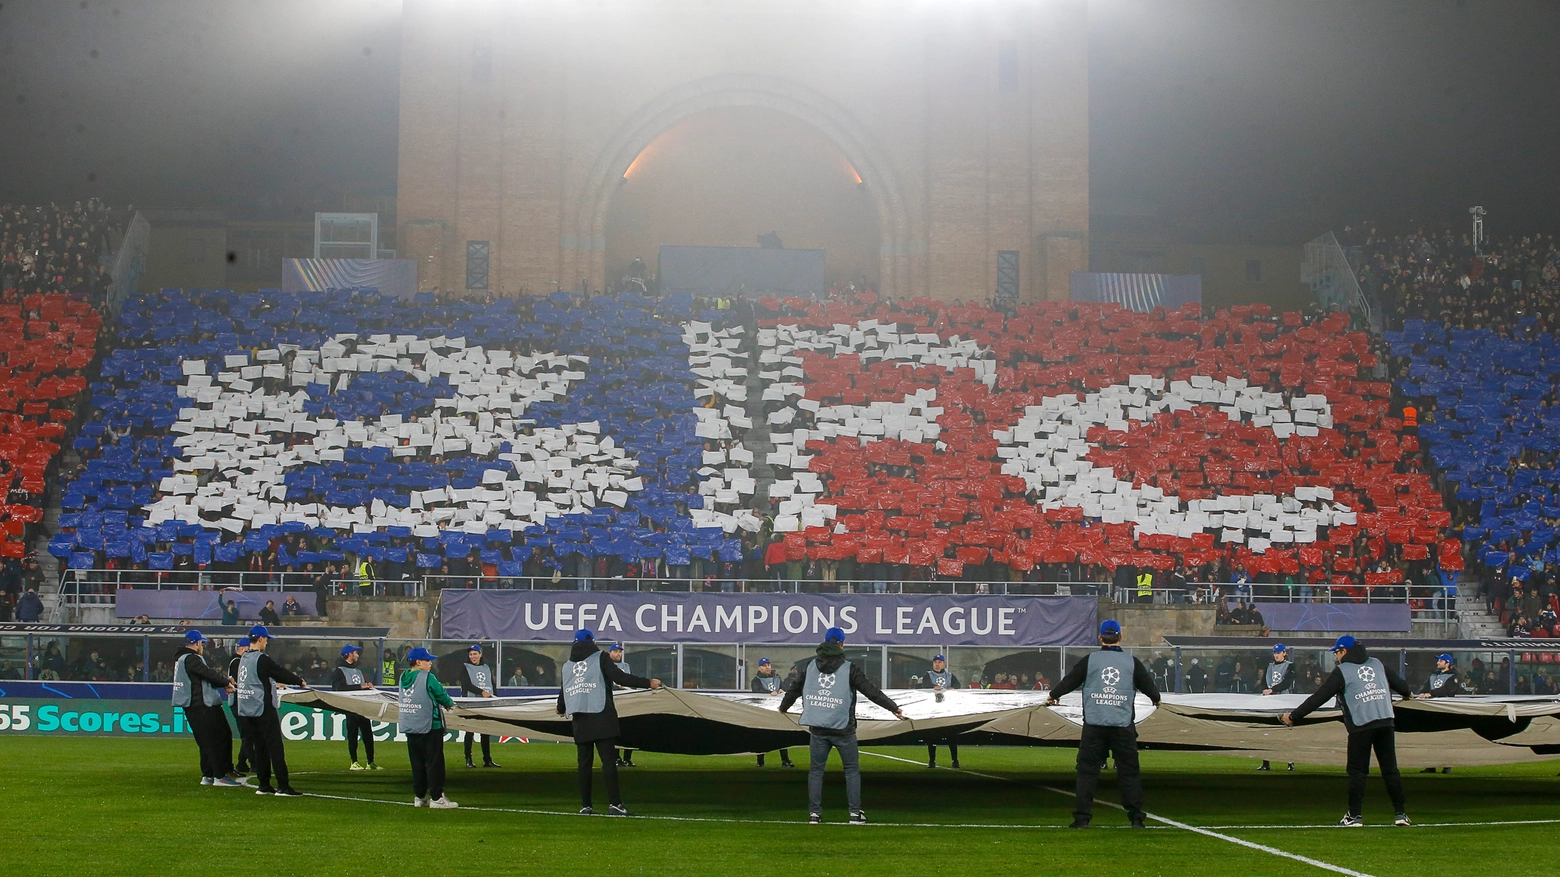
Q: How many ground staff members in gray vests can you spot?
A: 15